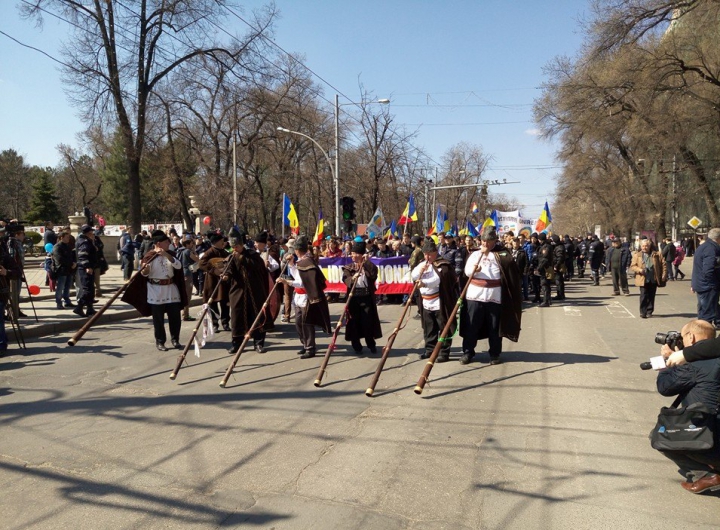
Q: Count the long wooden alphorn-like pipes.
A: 6